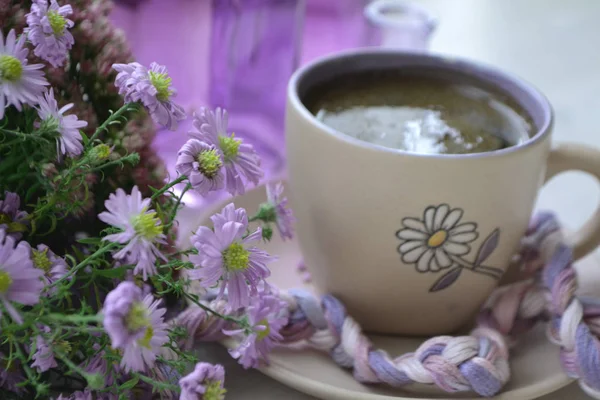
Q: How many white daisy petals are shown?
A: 13